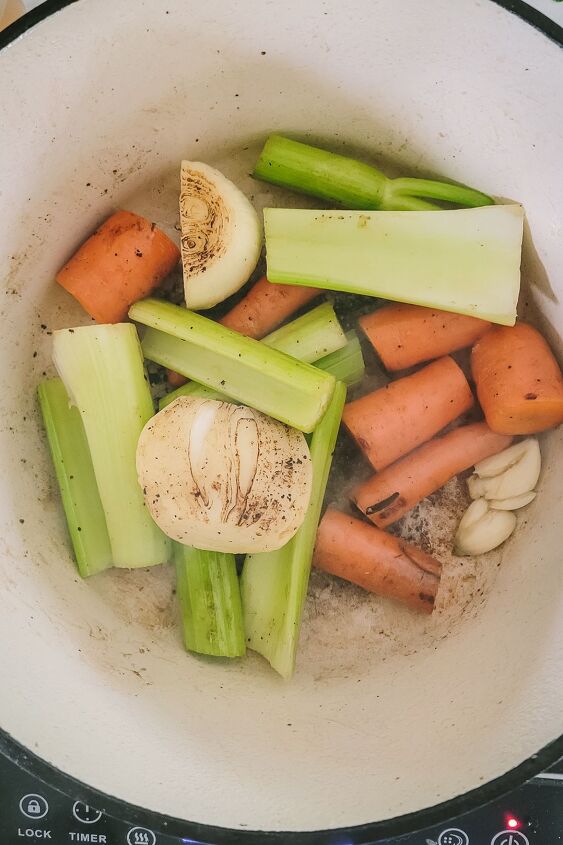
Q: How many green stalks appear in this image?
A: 9